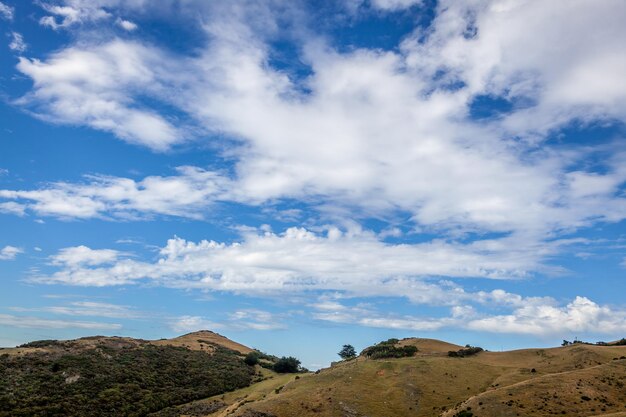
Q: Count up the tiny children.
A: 0